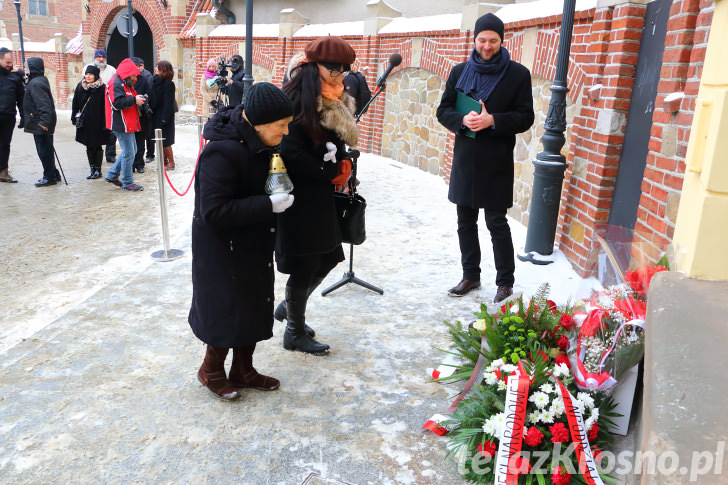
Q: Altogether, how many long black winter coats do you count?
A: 5